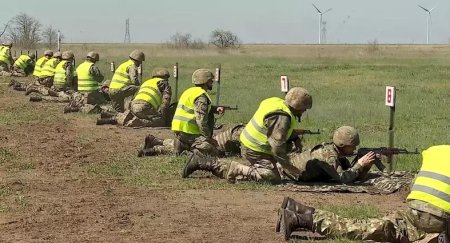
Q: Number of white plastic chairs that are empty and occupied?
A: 0